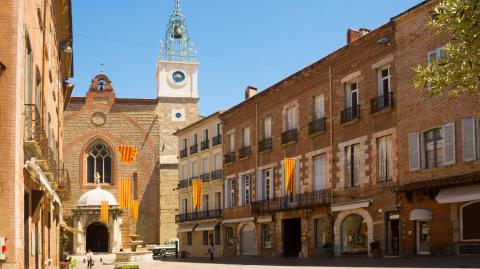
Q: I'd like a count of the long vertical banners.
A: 5